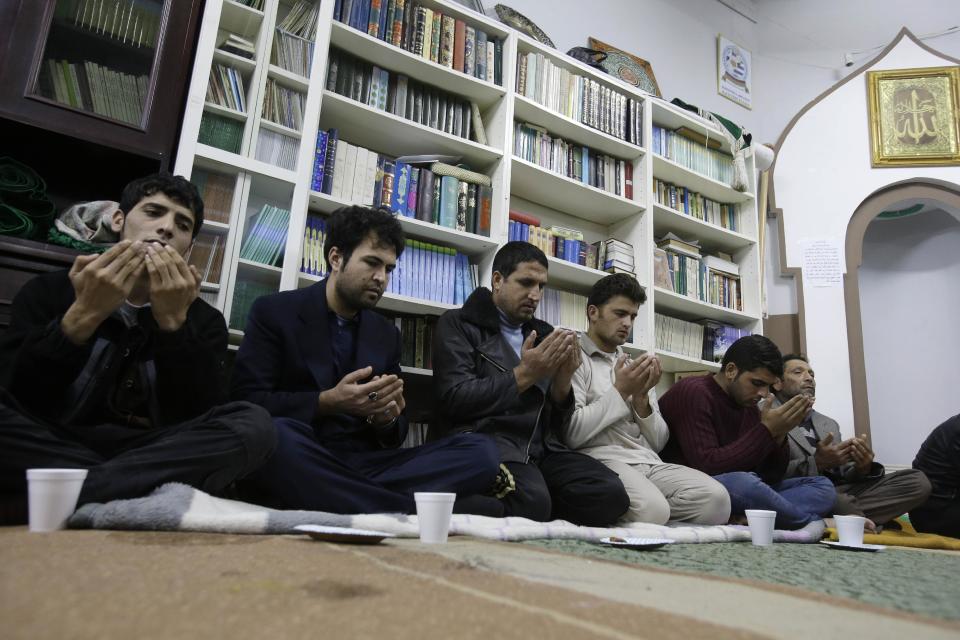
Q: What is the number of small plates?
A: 3